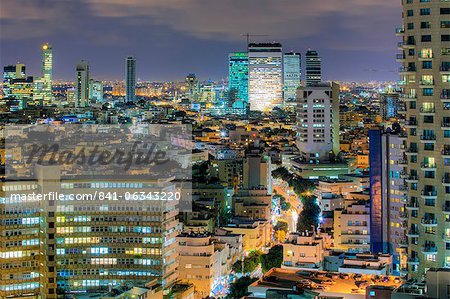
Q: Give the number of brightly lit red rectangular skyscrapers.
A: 0